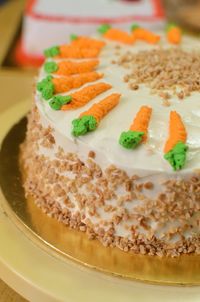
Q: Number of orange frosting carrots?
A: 11